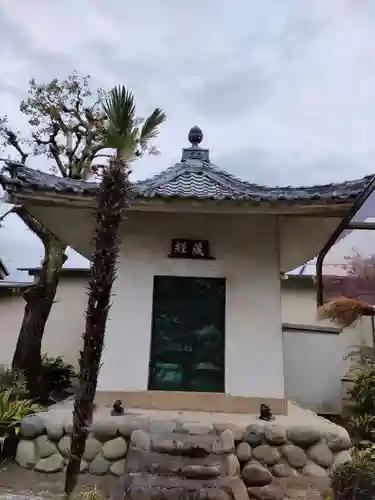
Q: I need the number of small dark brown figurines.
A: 2